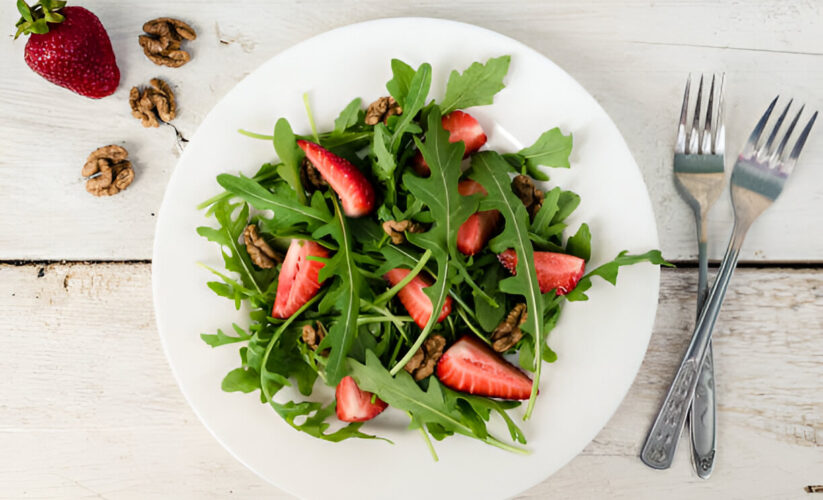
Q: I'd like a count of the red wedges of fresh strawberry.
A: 8